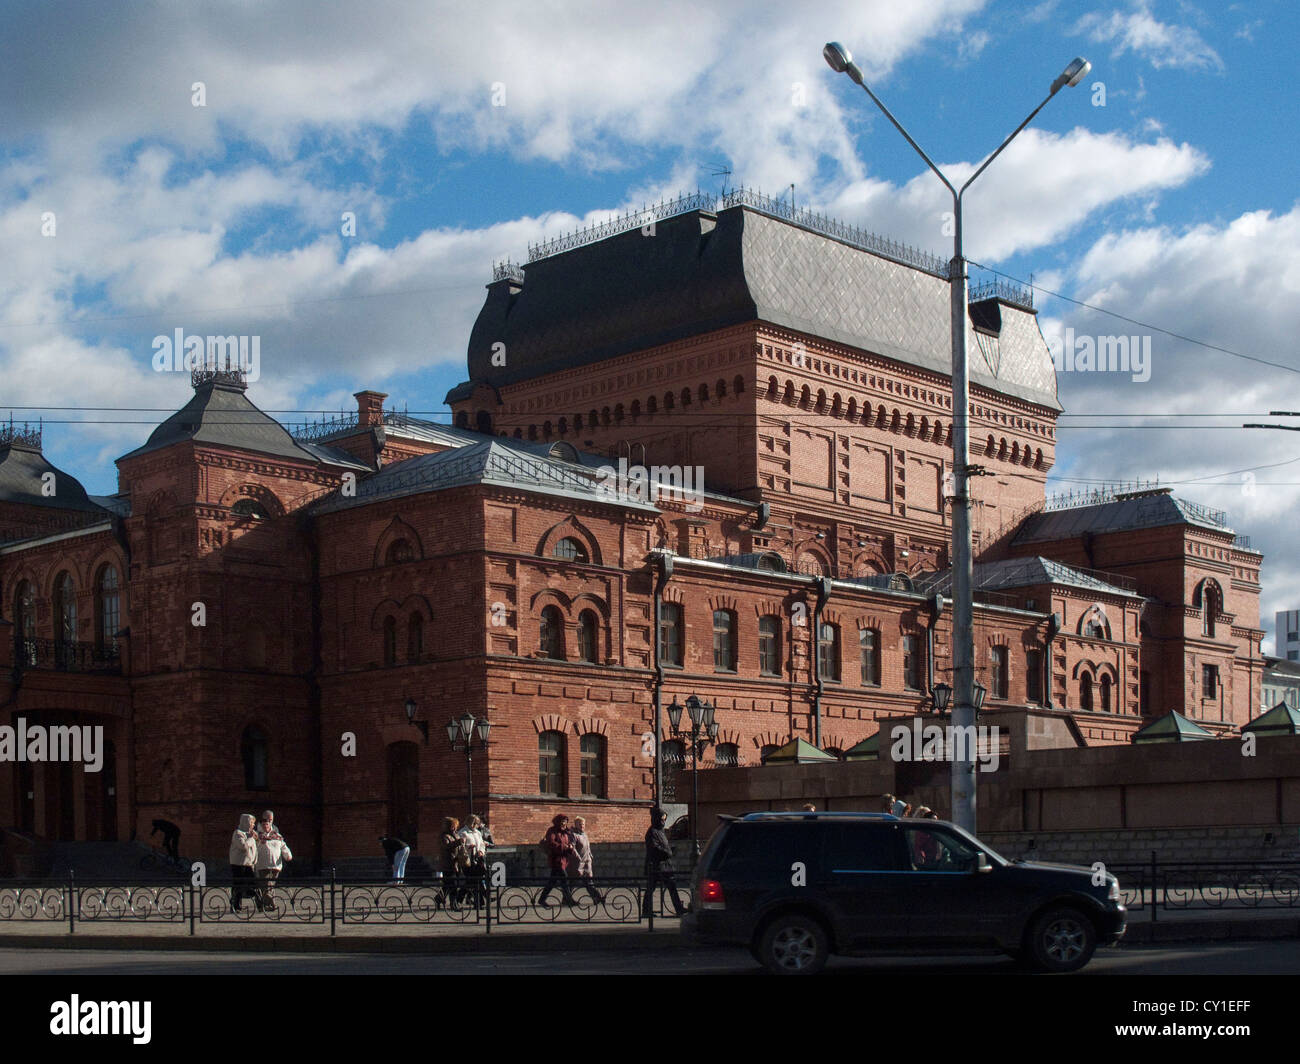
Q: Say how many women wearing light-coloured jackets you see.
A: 4